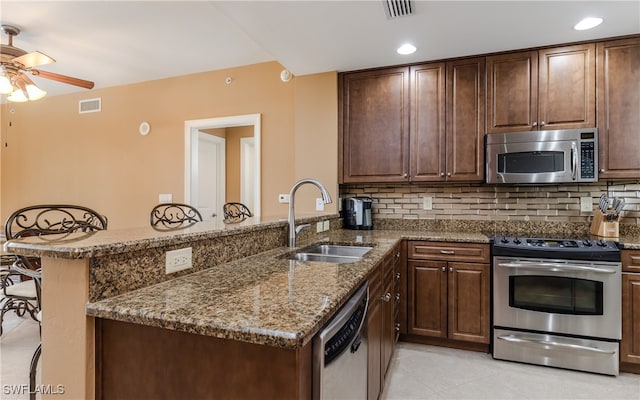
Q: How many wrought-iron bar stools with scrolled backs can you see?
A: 3